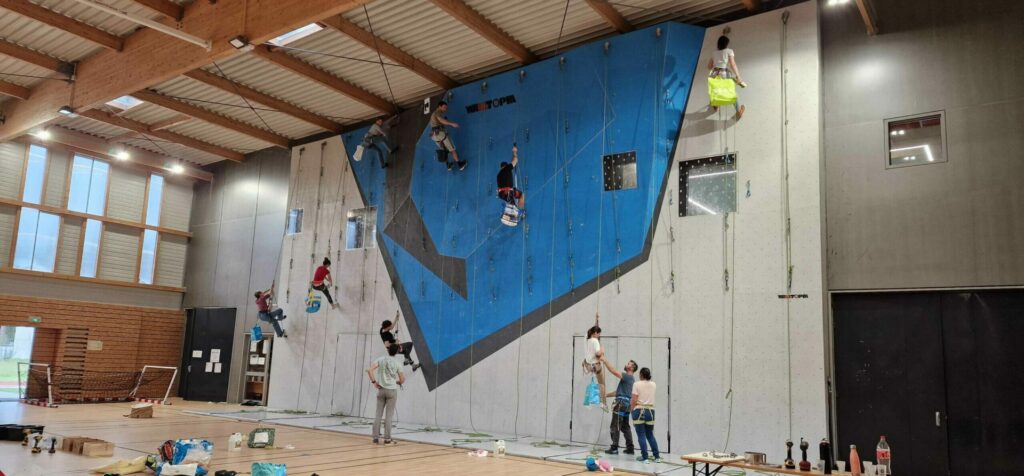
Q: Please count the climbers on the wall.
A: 8